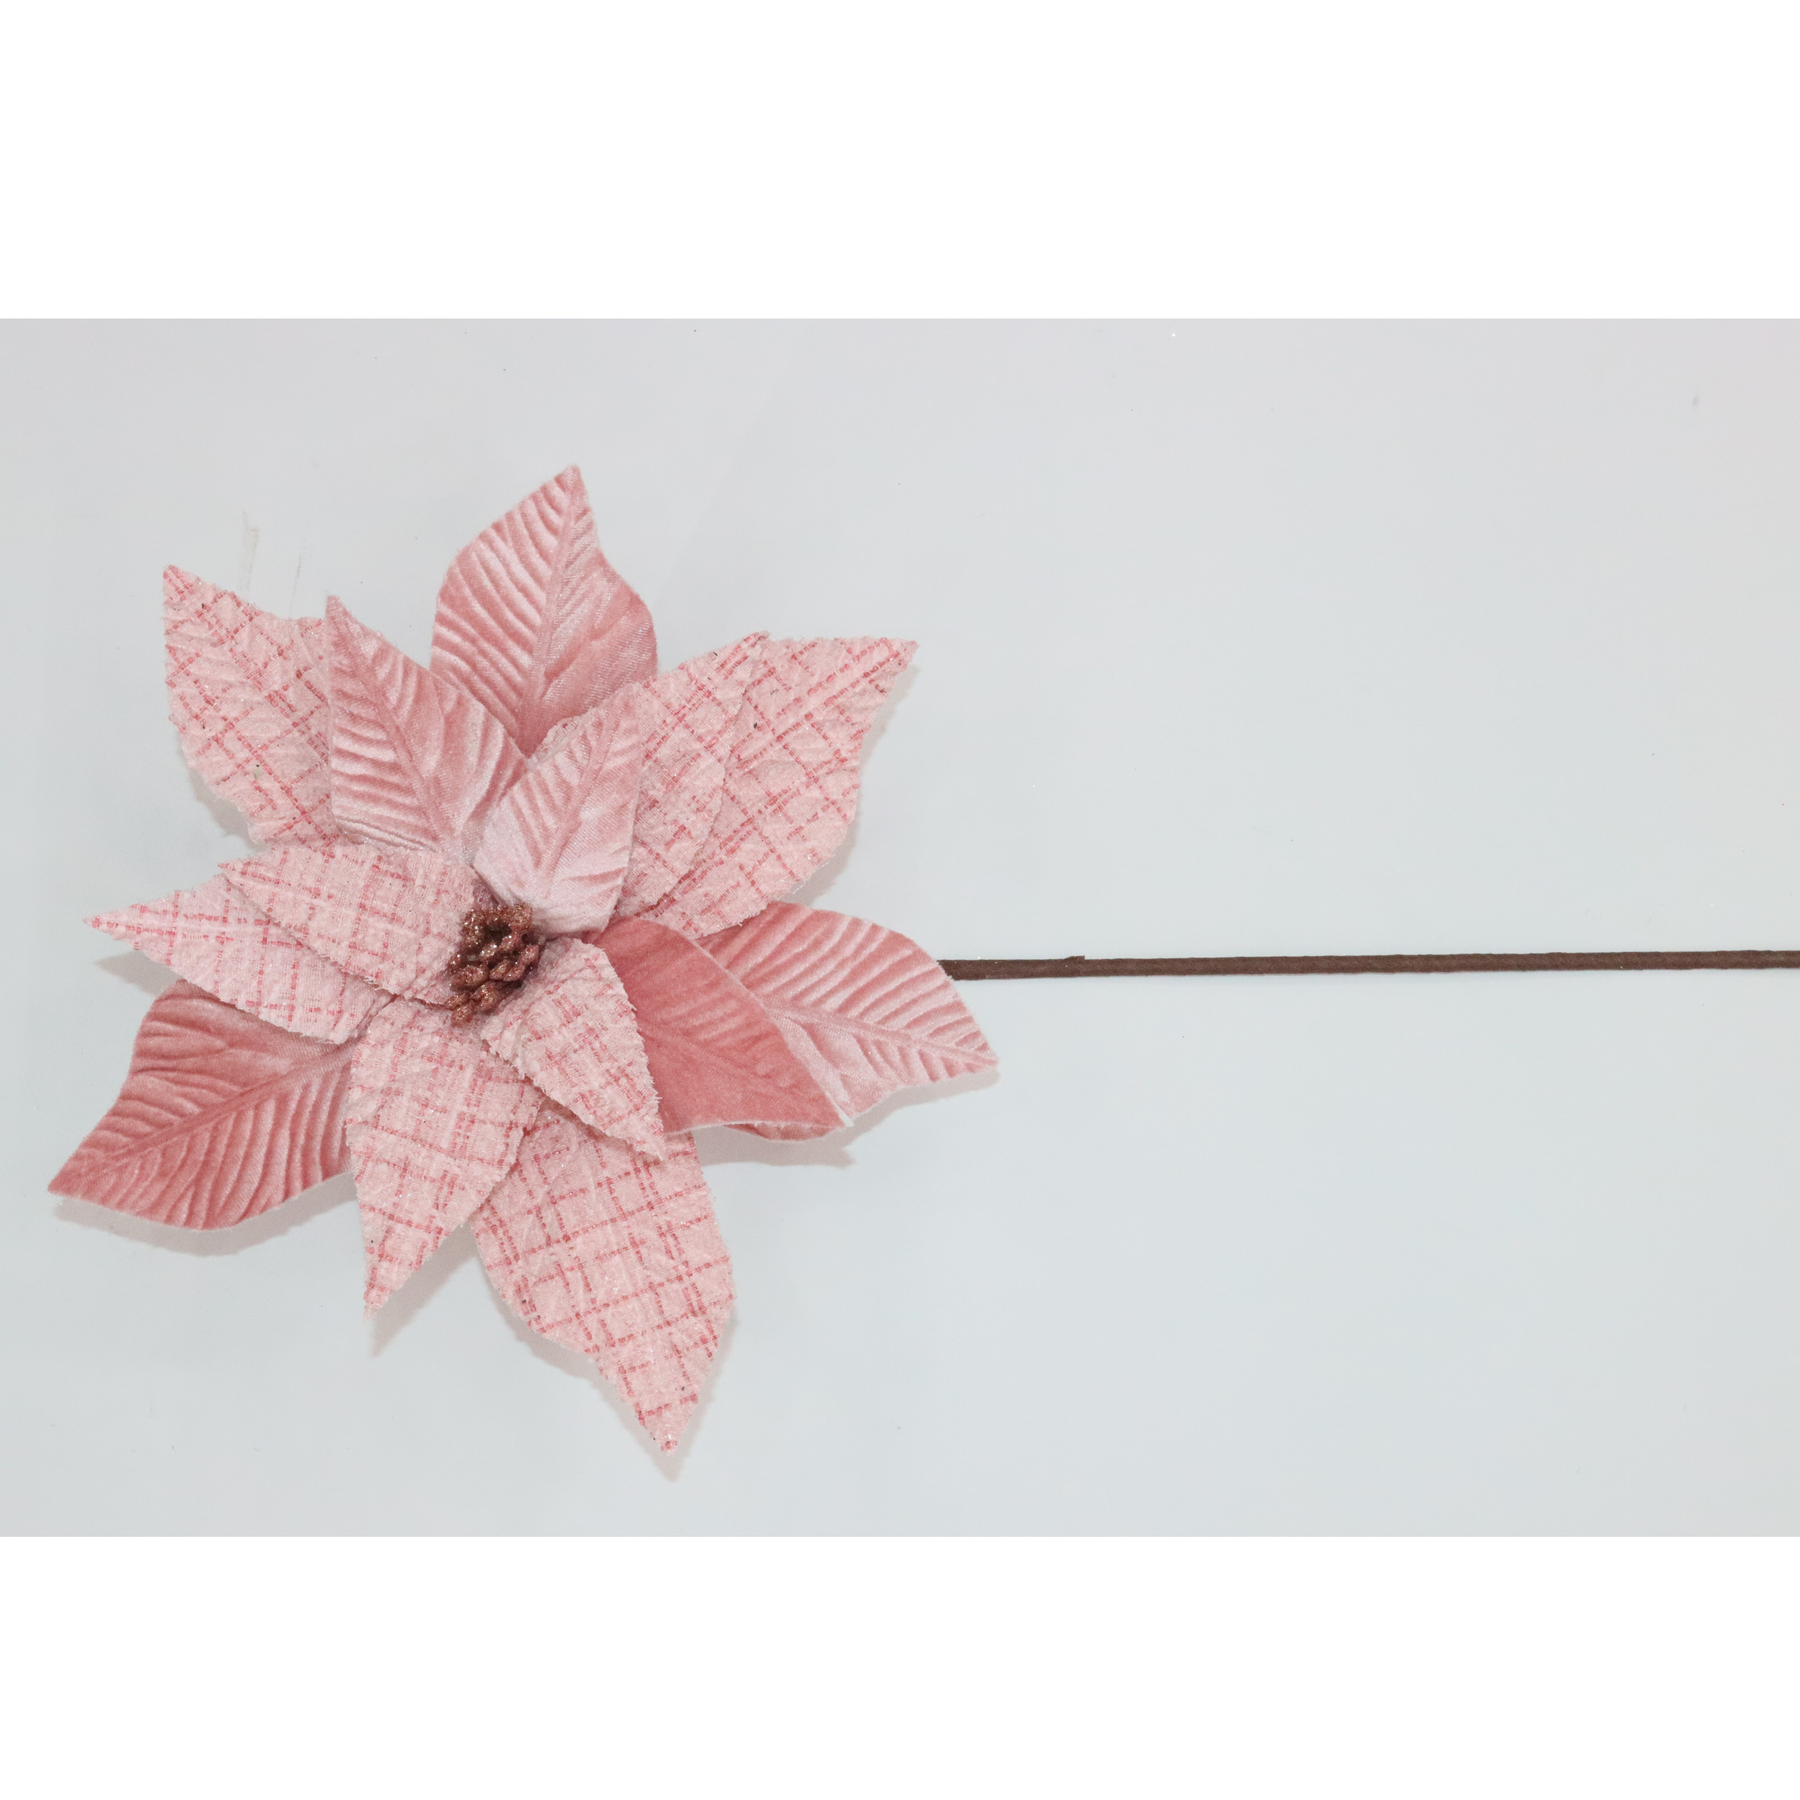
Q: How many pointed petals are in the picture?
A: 14